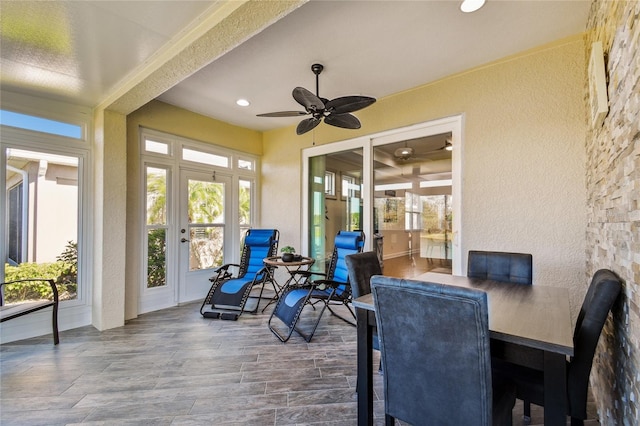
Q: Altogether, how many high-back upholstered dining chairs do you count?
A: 4